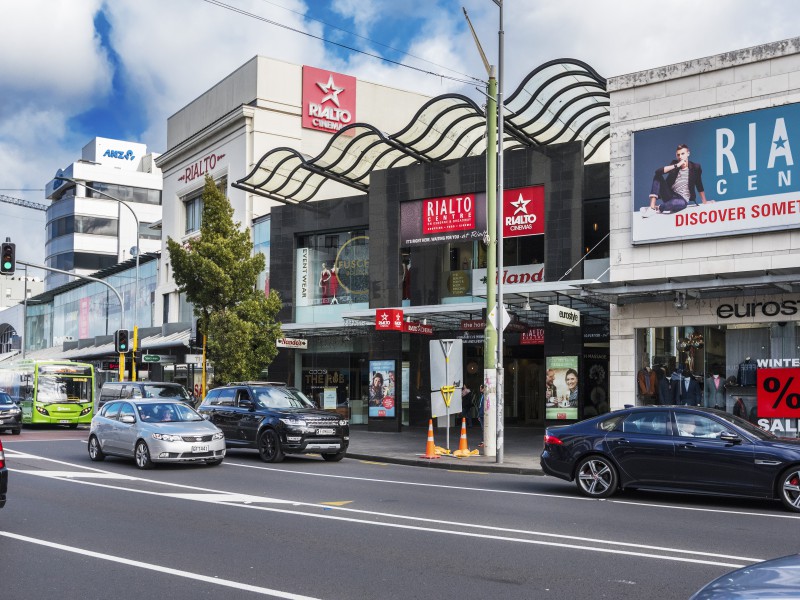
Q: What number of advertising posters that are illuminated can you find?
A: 2